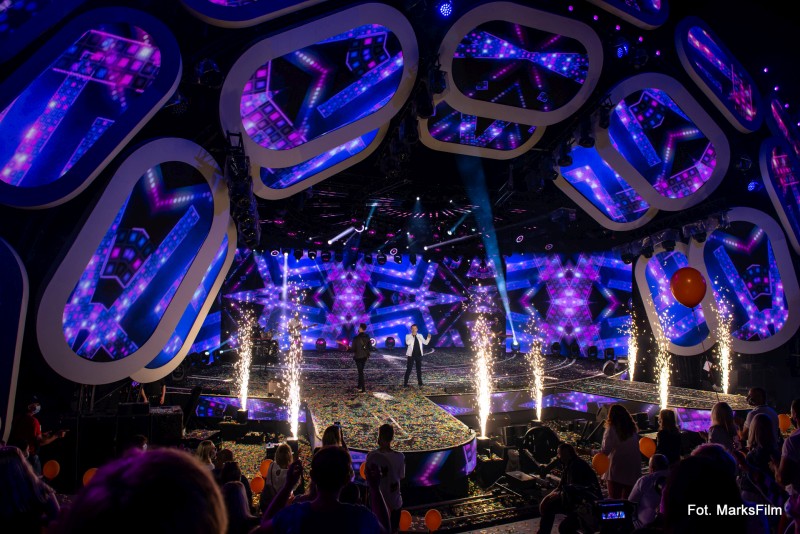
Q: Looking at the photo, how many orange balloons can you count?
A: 11